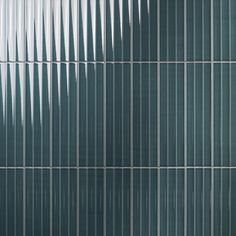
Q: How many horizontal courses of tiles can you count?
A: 3